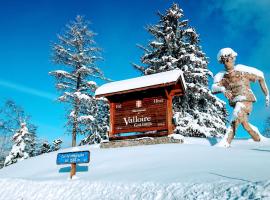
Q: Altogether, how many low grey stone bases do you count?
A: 1